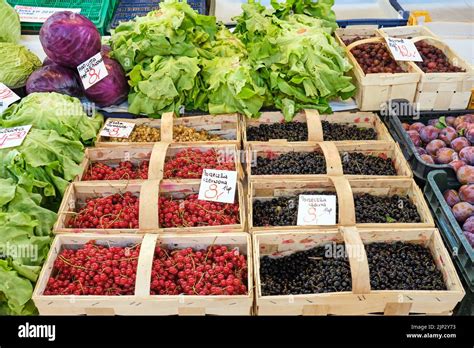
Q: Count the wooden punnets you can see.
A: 10